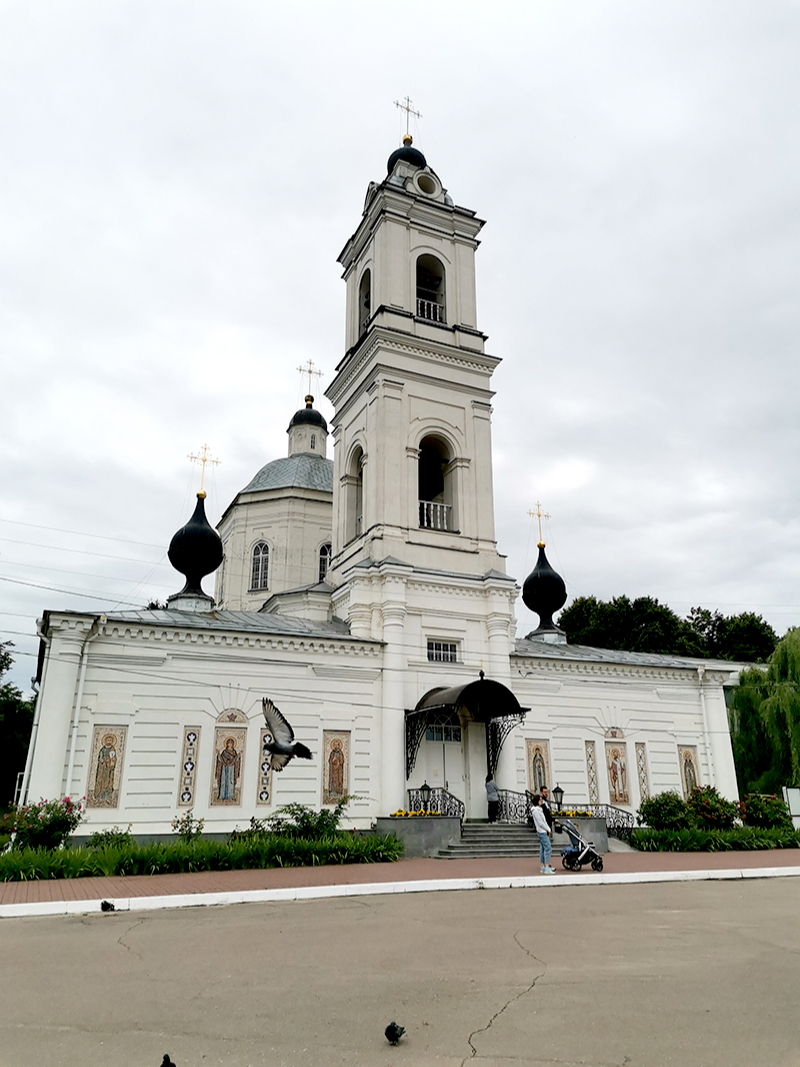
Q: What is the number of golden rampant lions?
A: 0